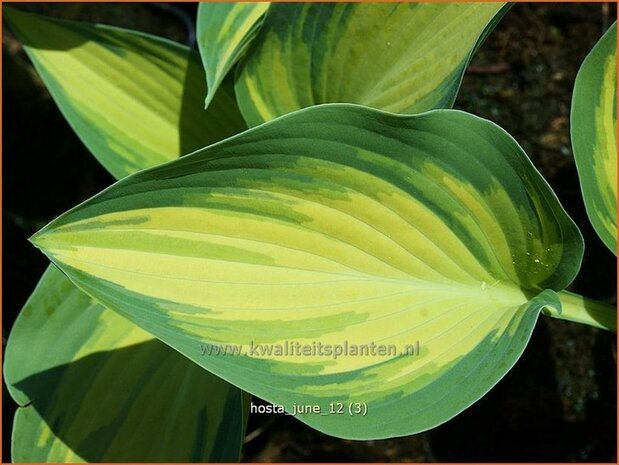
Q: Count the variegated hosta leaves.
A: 6